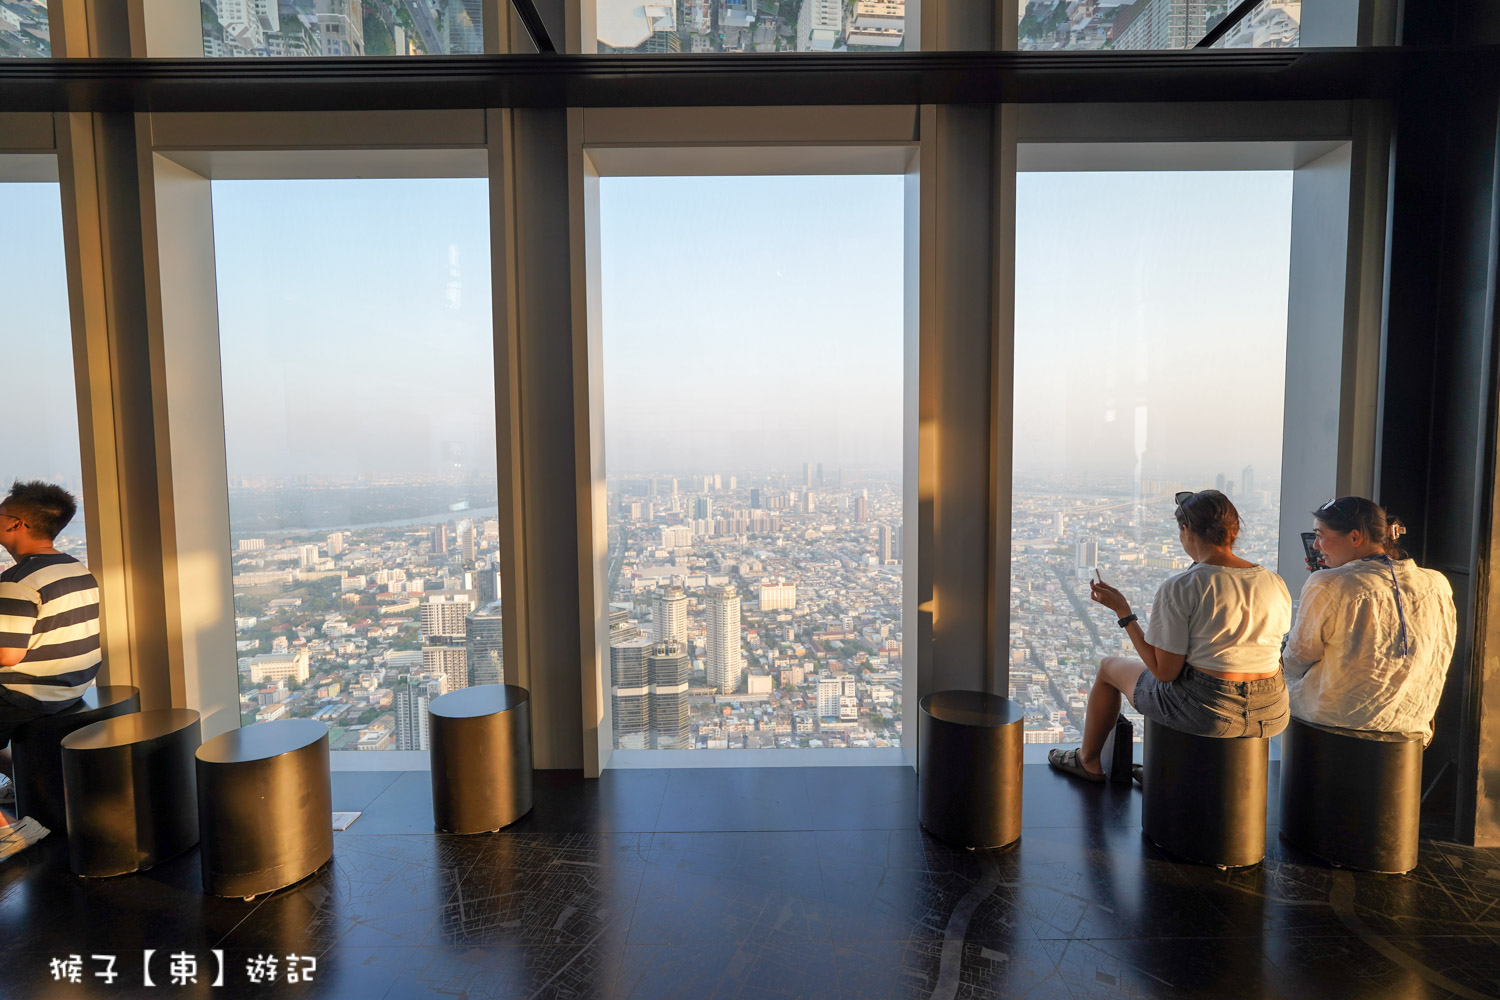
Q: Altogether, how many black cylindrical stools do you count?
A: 7